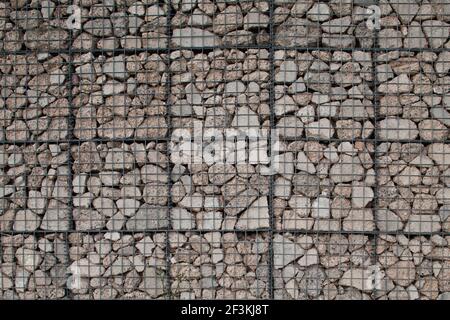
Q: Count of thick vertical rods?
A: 4